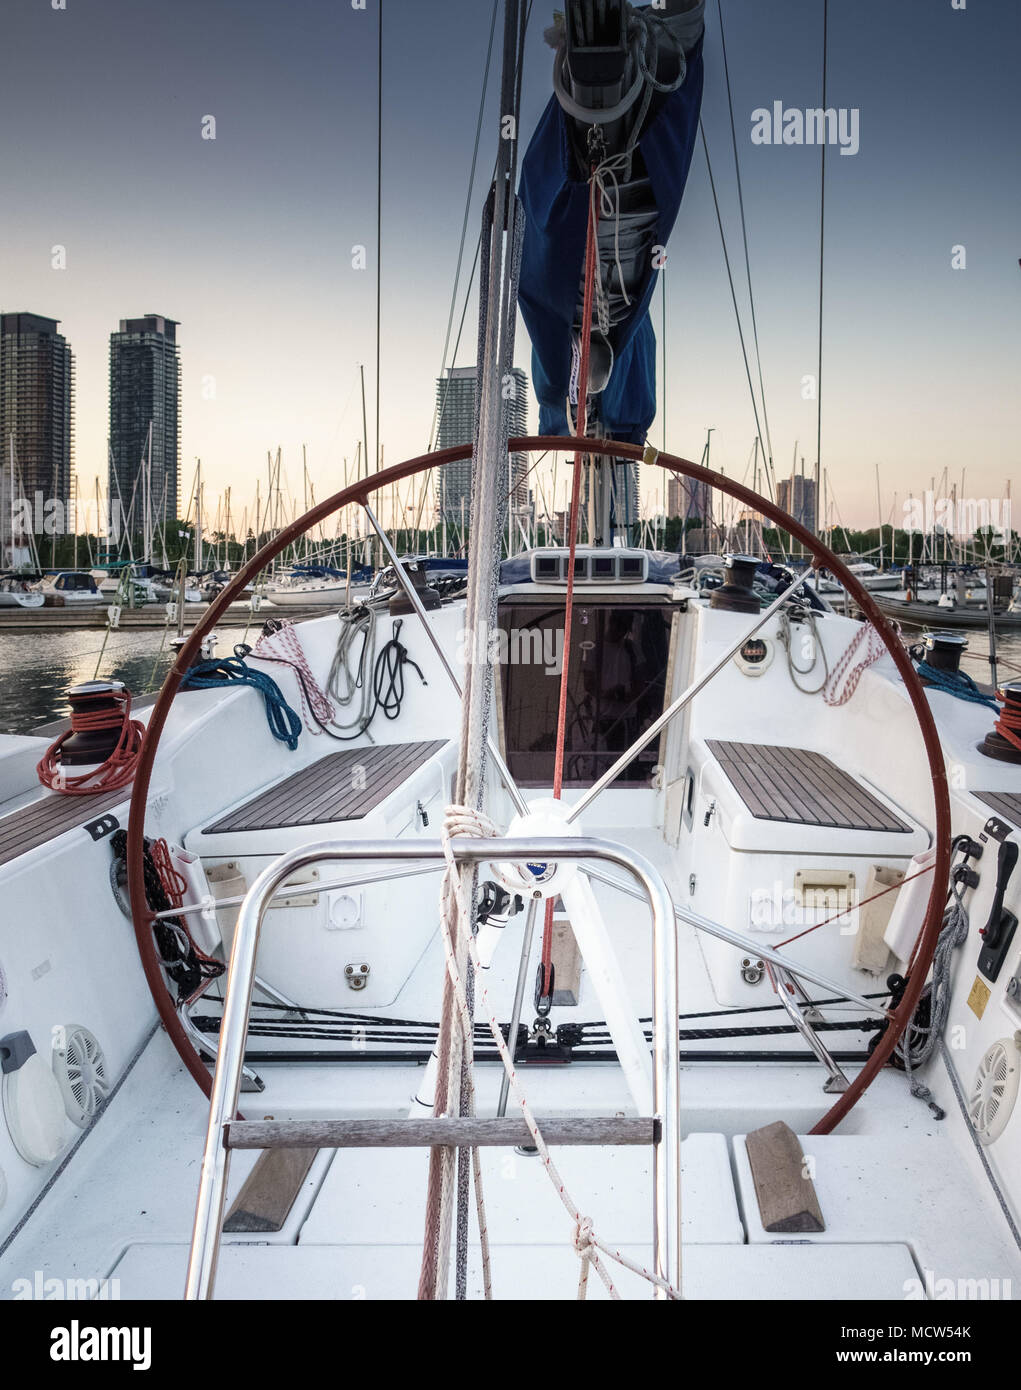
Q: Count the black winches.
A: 6